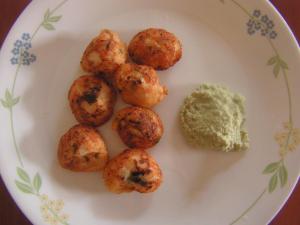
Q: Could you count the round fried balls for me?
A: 7